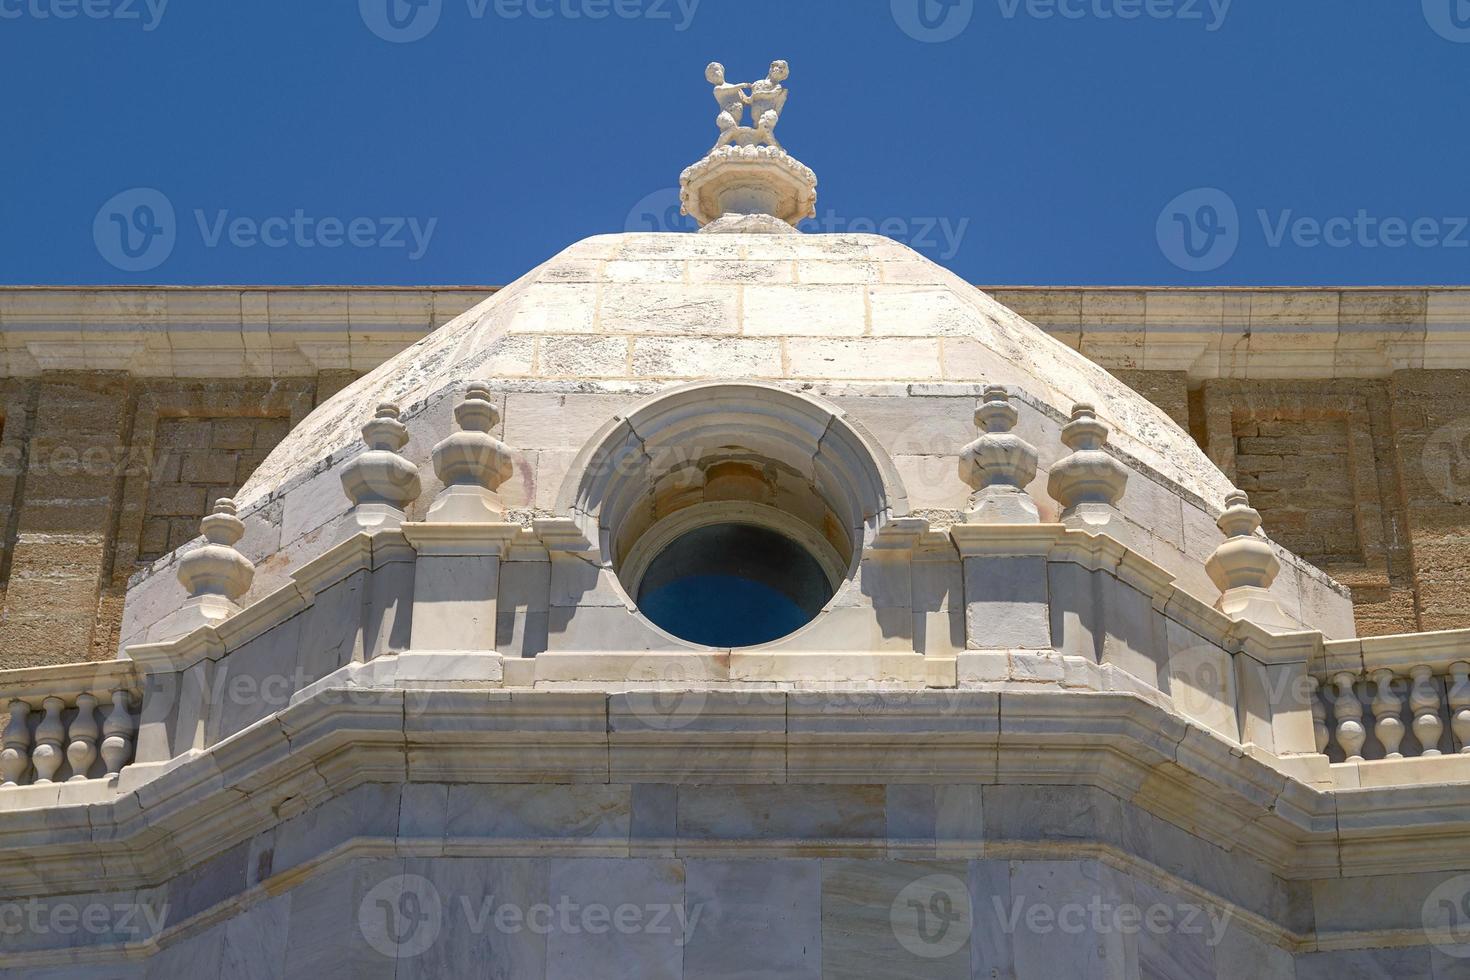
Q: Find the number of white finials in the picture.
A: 6